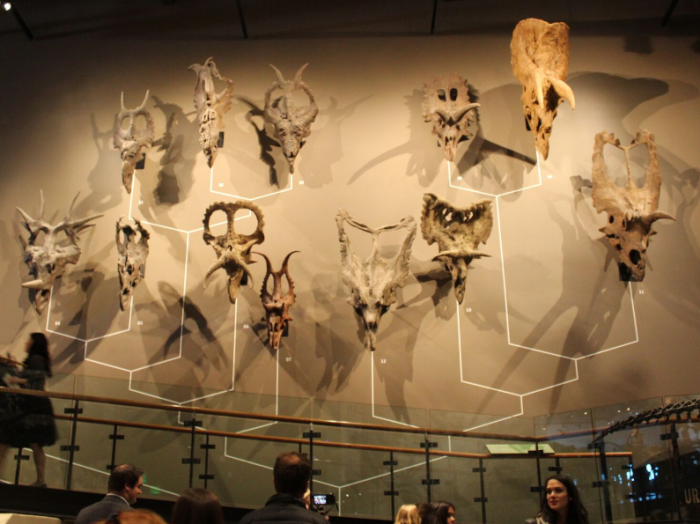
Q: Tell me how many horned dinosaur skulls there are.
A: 12